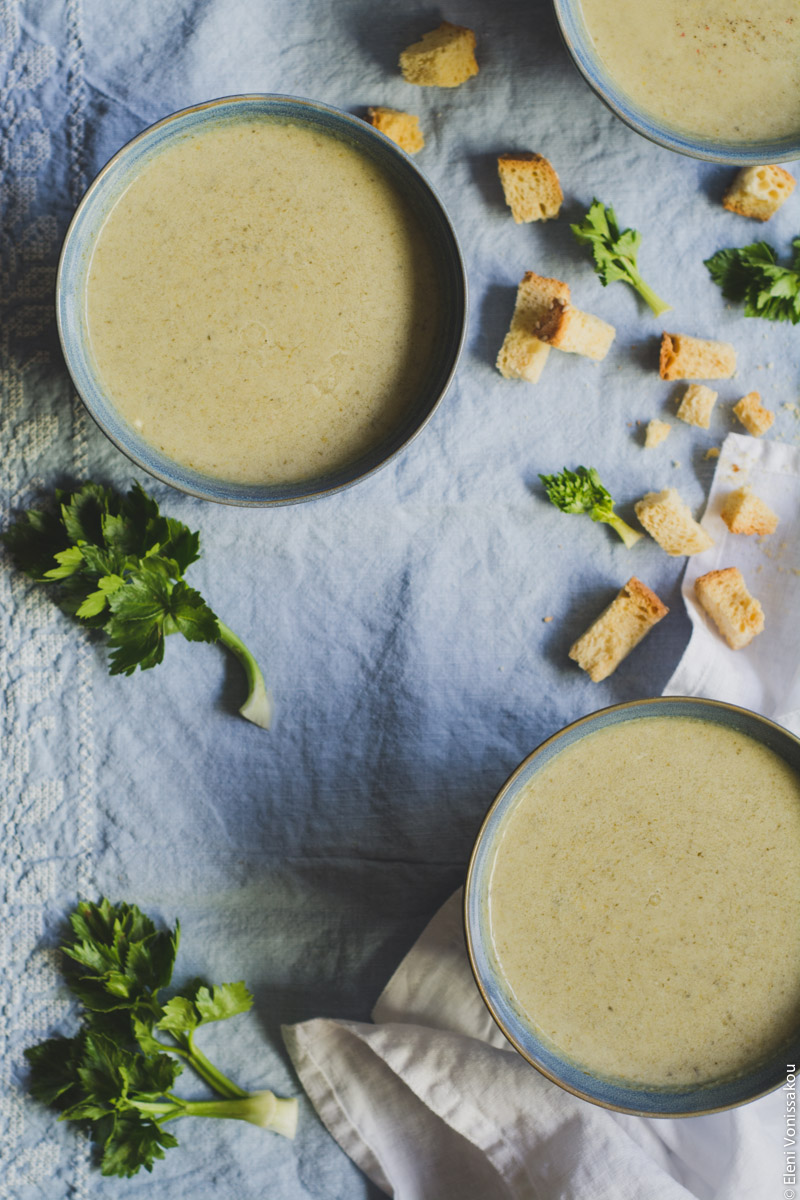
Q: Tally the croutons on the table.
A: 14